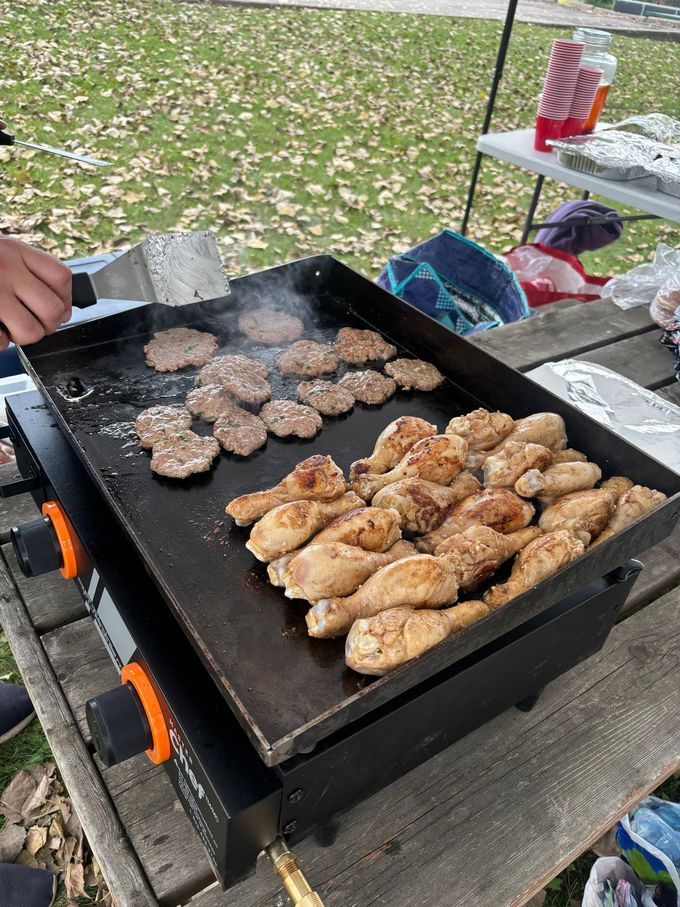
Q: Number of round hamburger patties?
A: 14